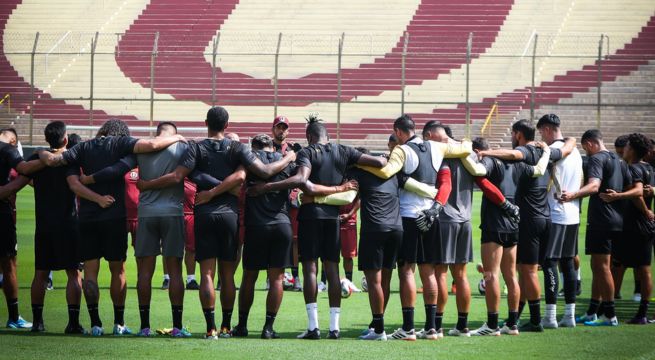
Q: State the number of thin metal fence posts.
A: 10